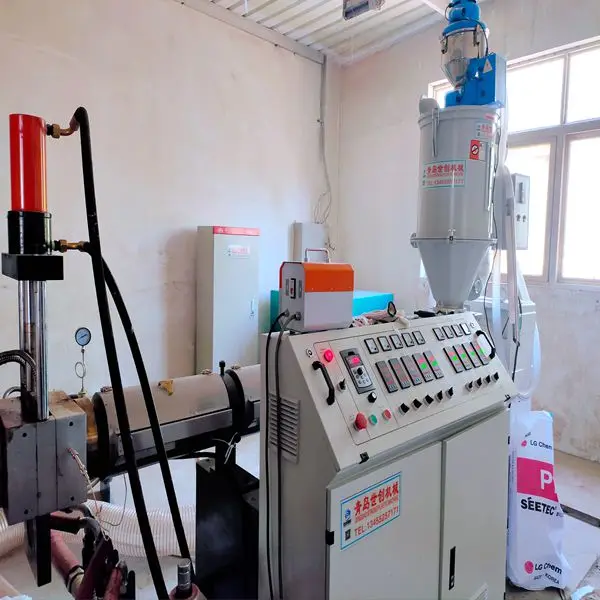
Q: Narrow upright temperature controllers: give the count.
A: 9